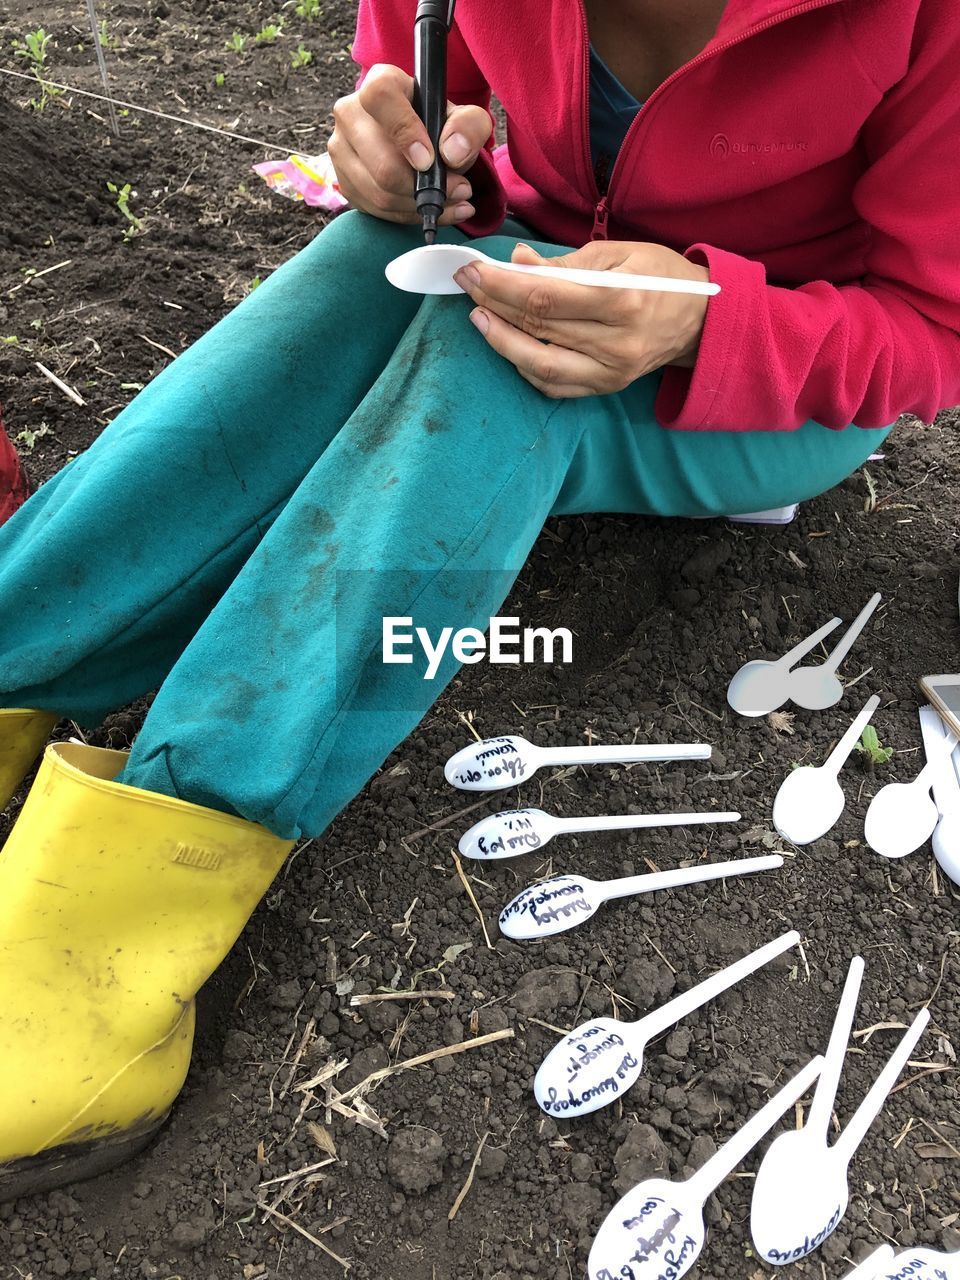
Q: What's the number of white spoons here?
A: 15